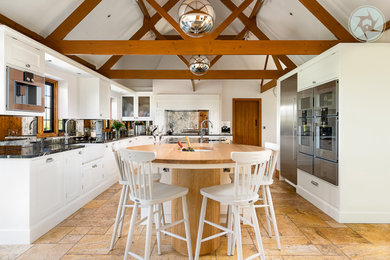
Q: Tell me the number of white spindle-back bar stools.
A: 4